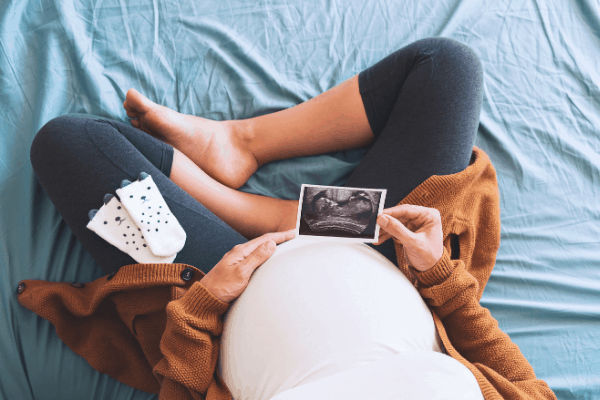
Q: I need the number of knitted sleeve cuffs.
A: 2